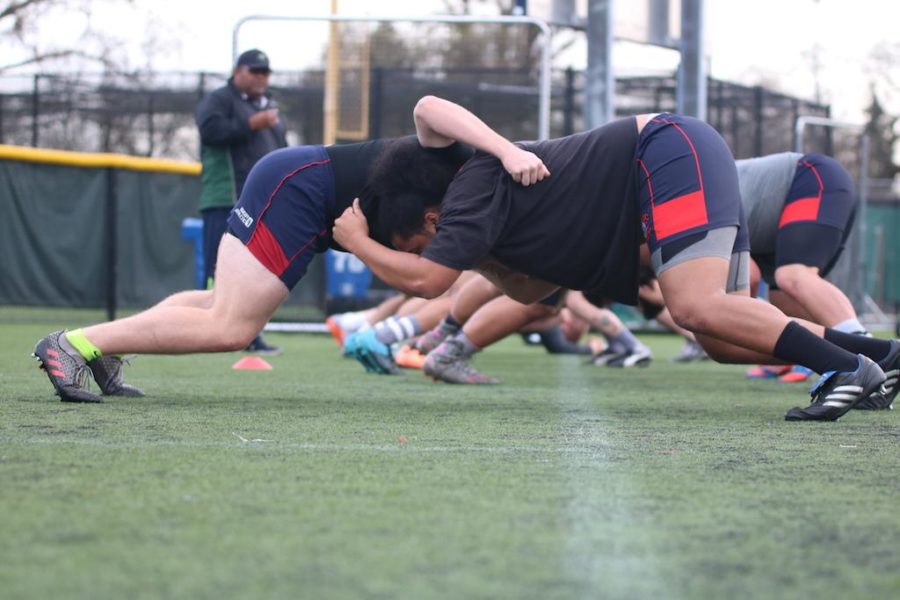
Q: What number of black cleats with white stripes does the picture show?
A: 2